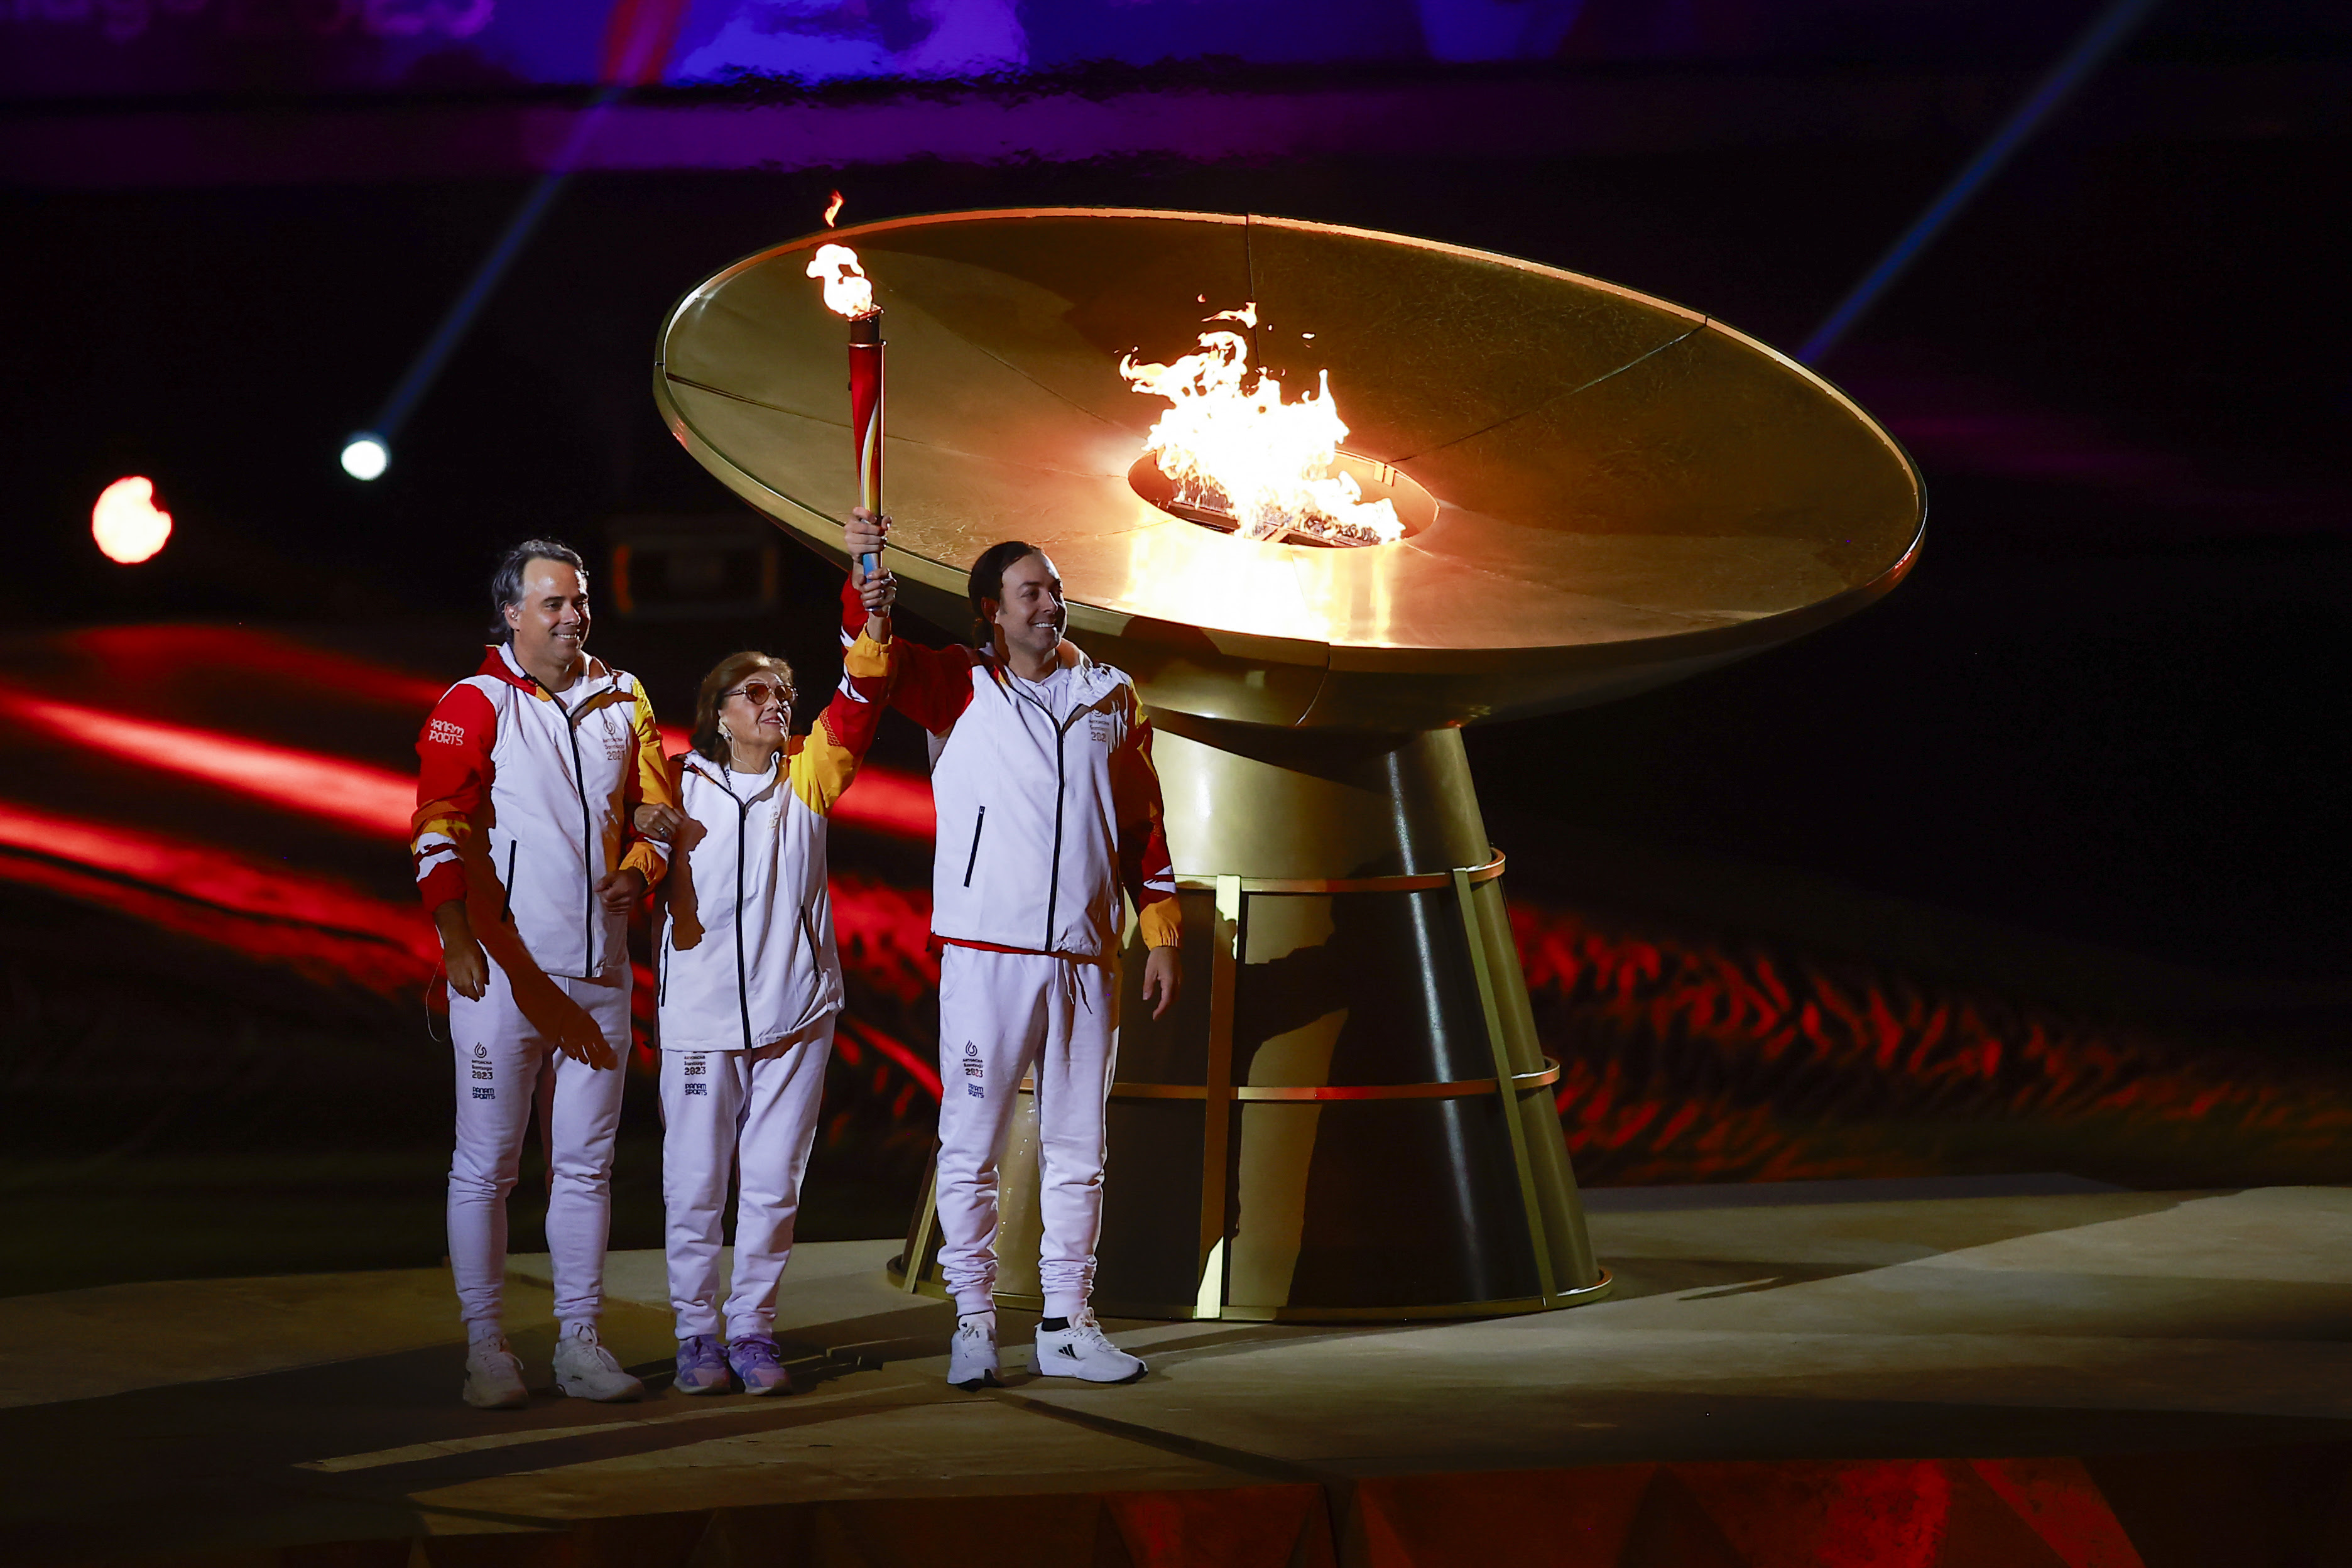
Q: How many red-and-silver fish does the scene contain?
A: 0